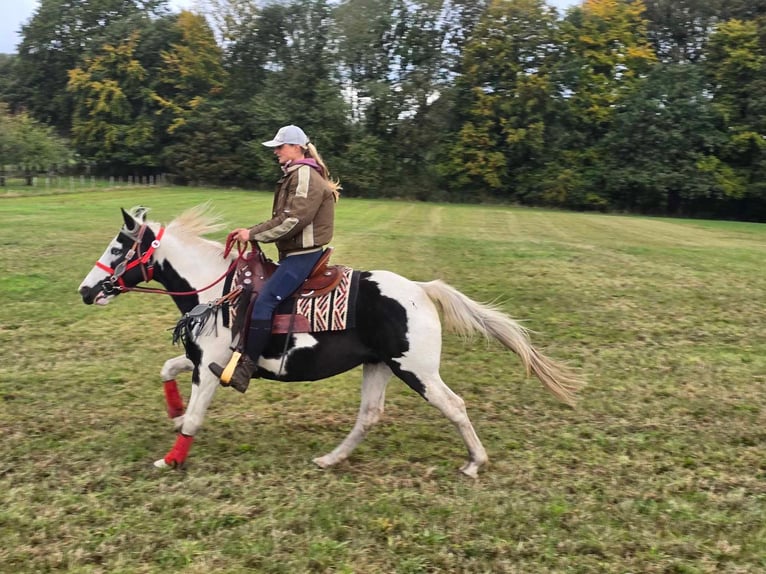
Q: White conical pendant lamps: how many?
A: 0